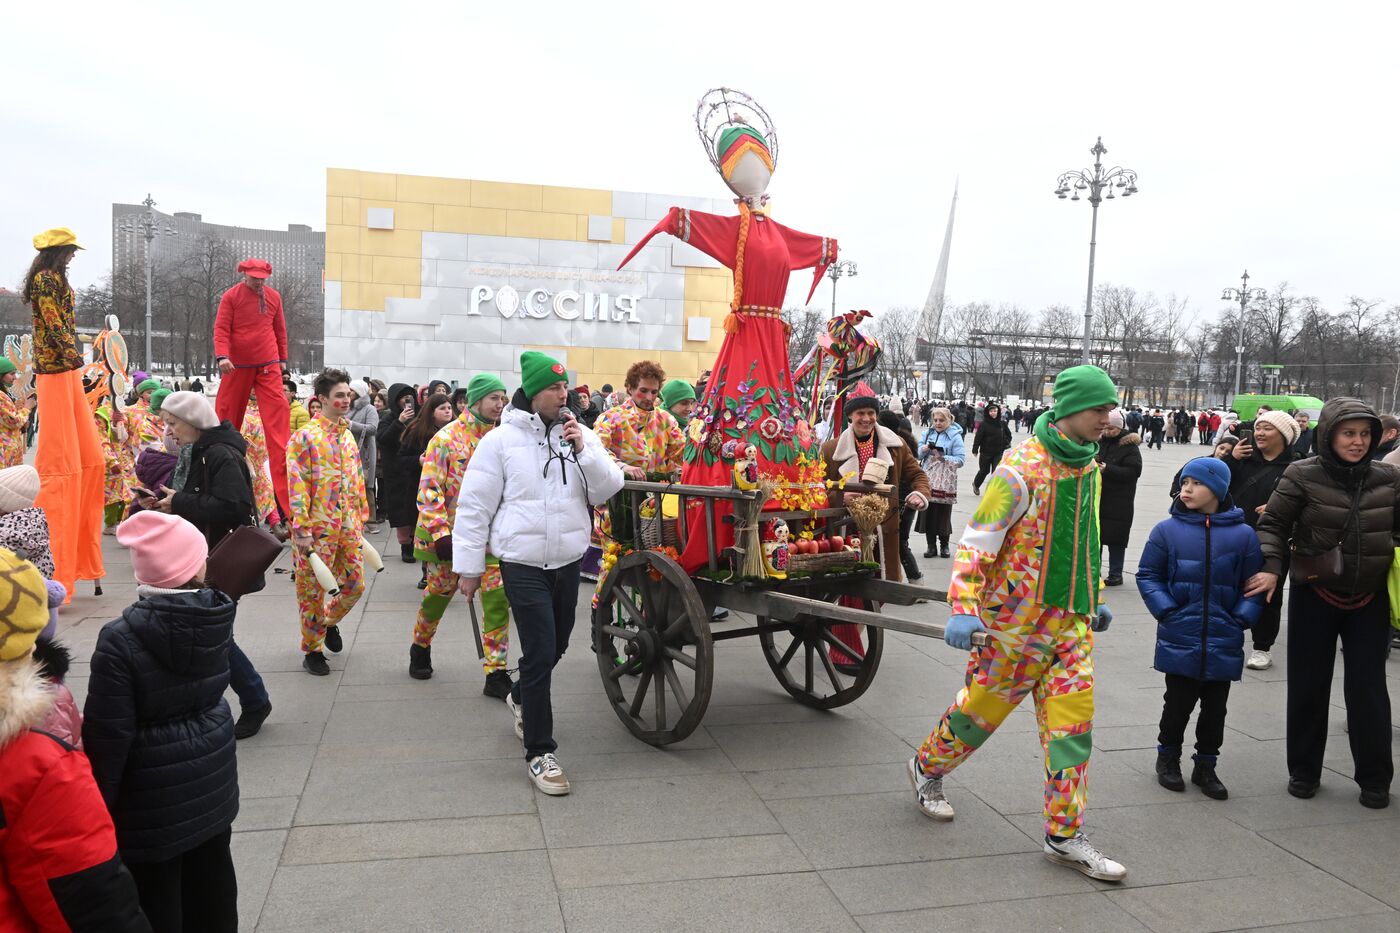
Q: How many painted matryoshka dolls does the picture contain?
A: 3